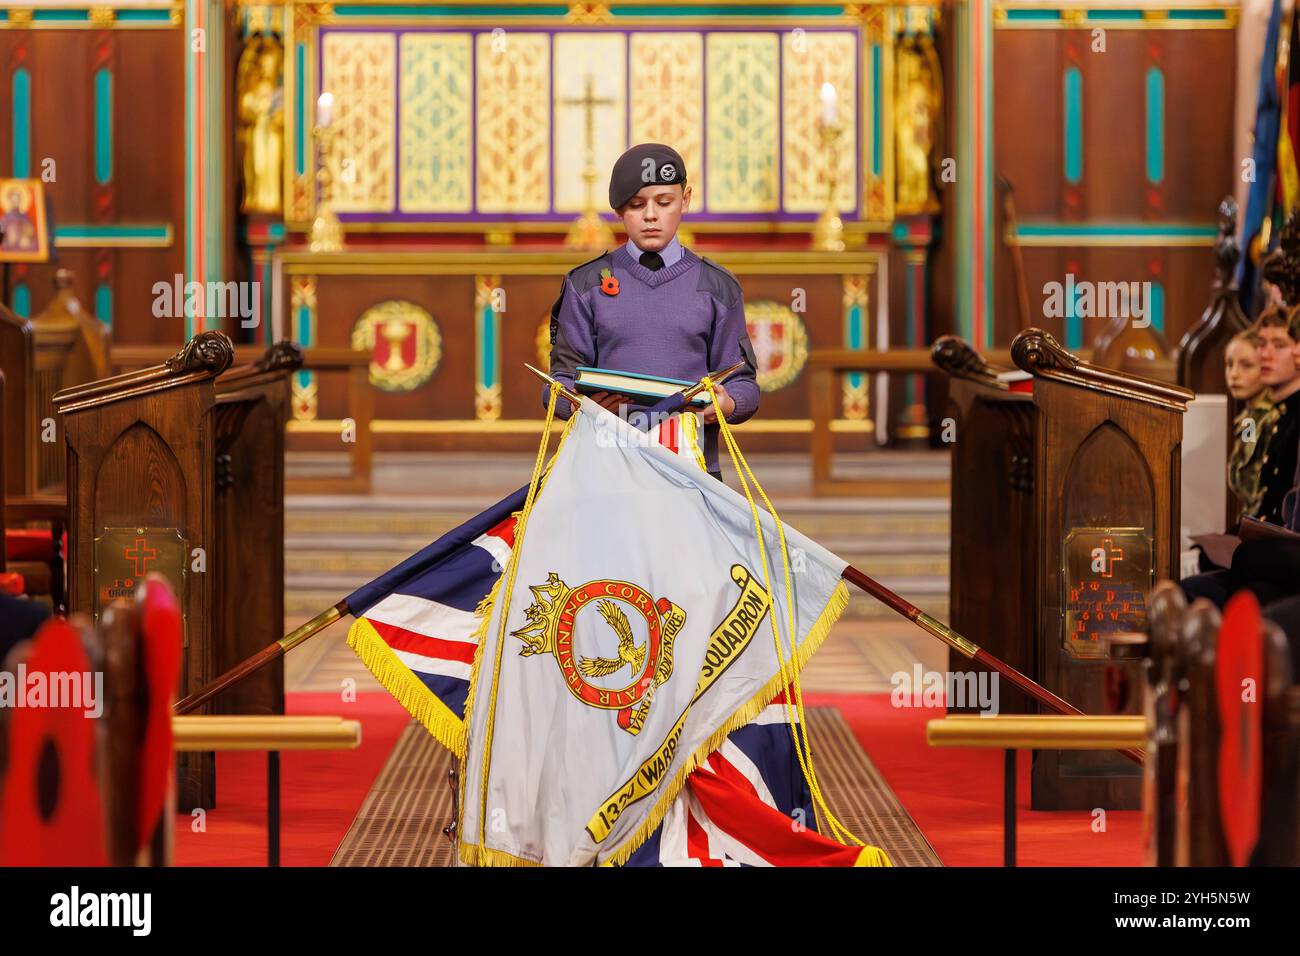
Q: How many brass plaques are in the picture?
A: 2